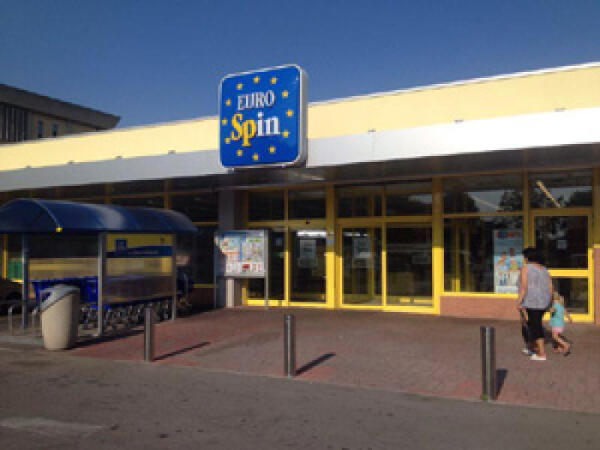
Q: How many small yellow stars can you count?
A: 12